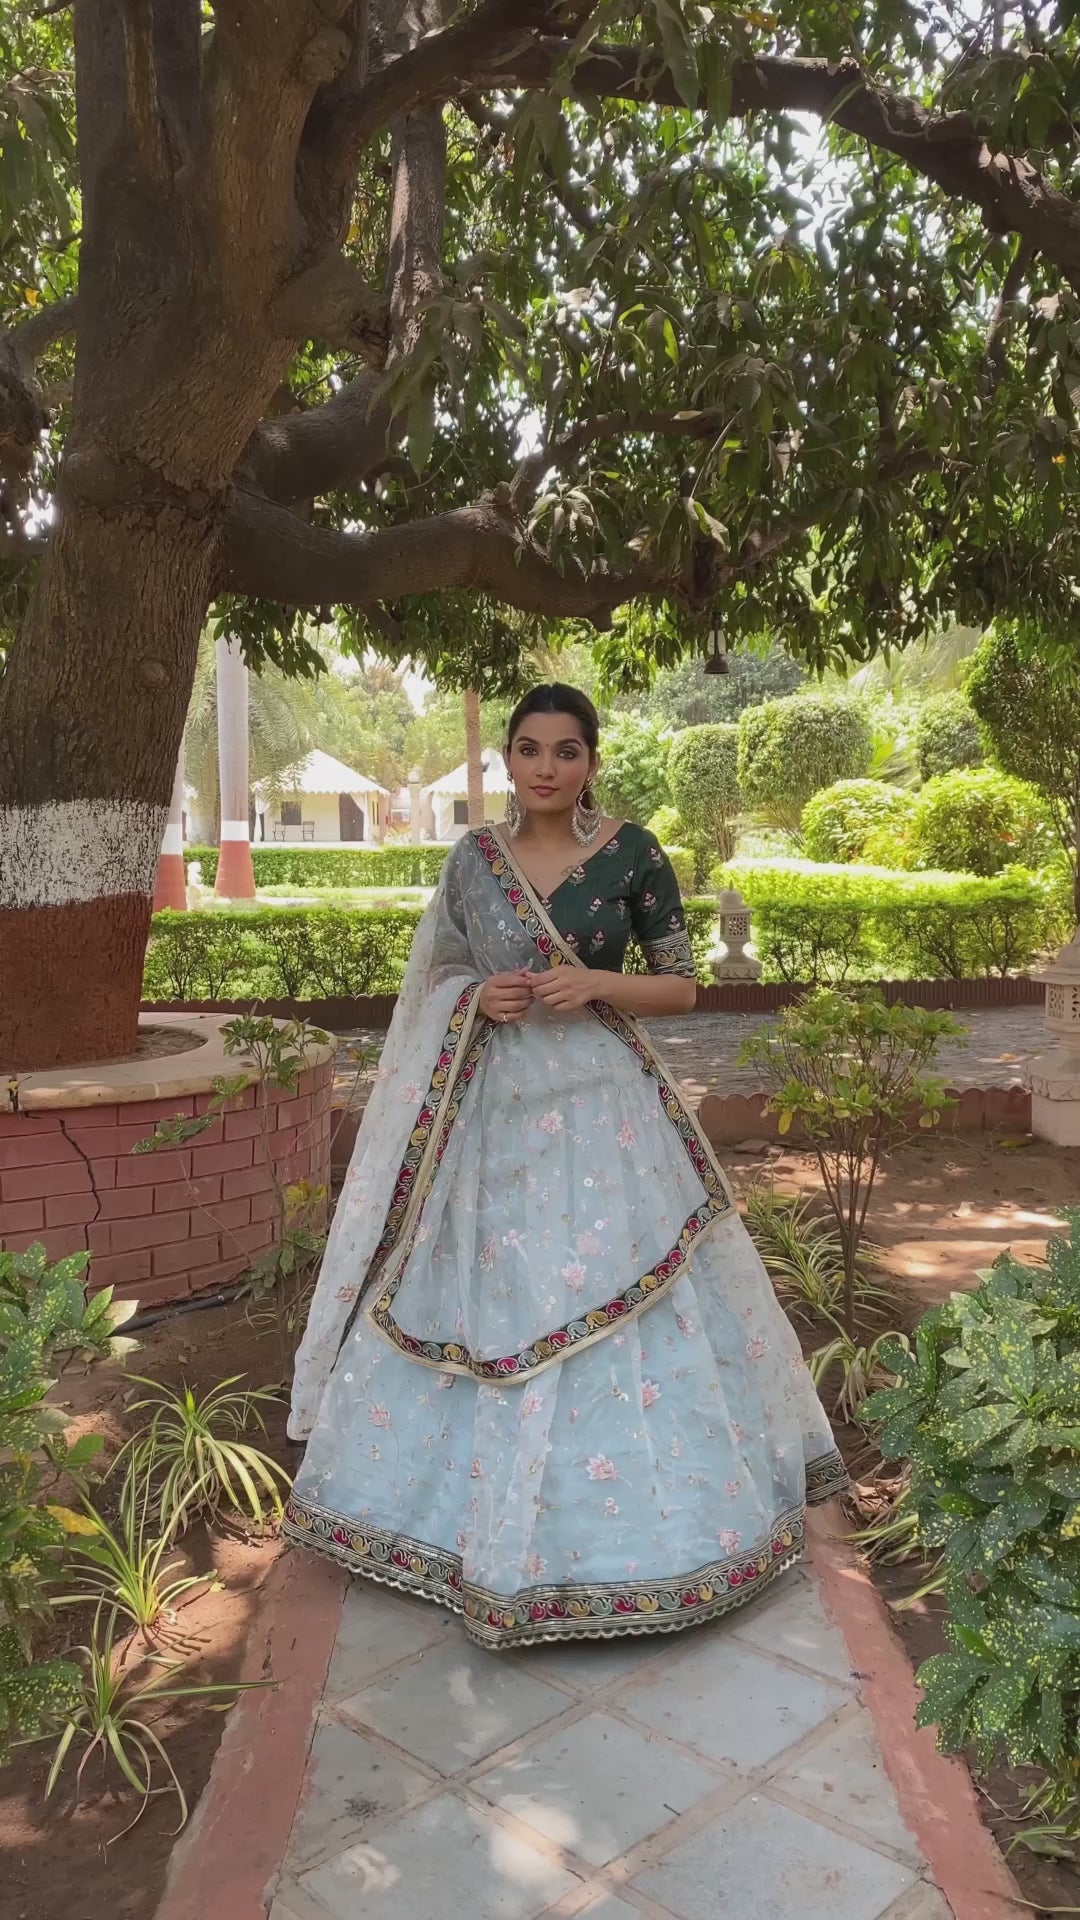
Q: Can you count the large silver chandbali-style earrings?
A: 2